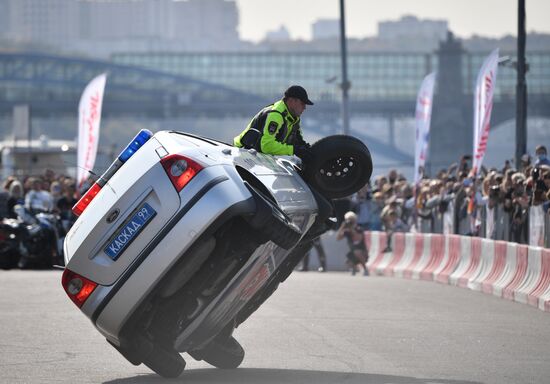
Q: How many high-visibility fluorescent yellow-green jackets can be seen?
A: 1